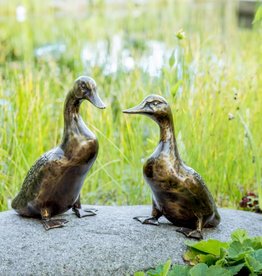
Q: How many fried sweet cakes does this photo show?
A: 0